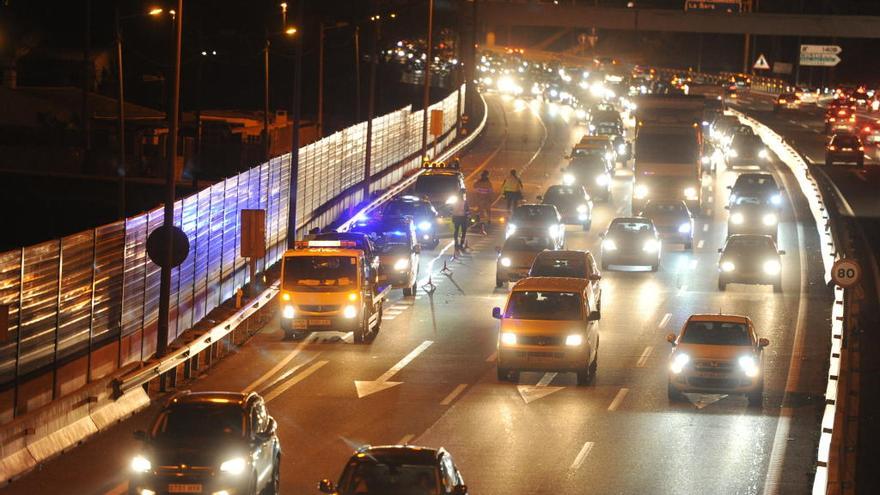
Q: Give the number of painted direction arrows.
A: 3